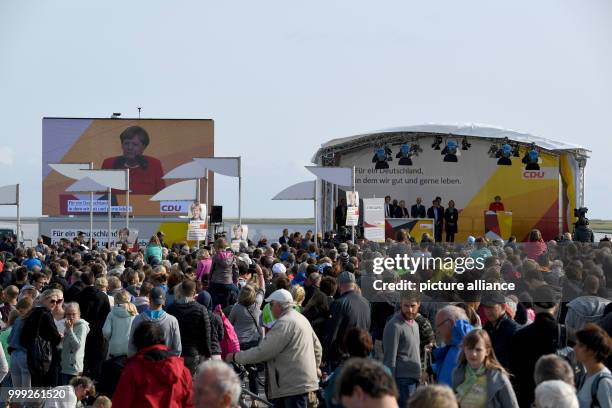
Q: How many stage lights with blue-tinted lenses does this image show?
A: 5